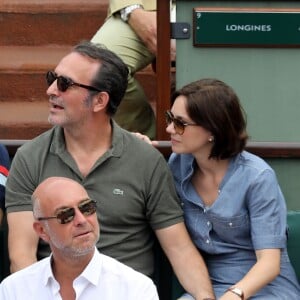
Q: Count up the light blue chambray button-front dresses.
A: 1